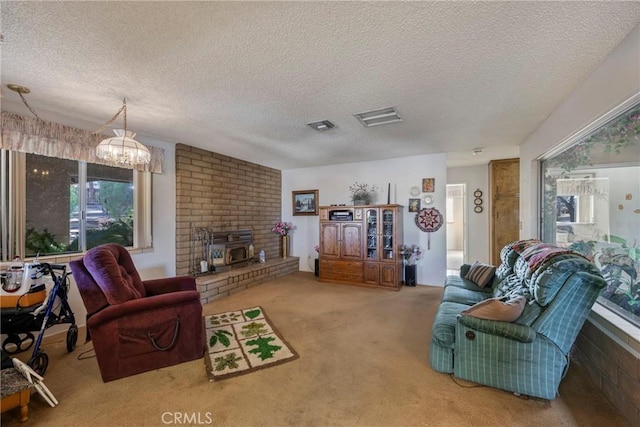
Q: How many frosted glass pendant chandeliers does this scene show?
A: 1